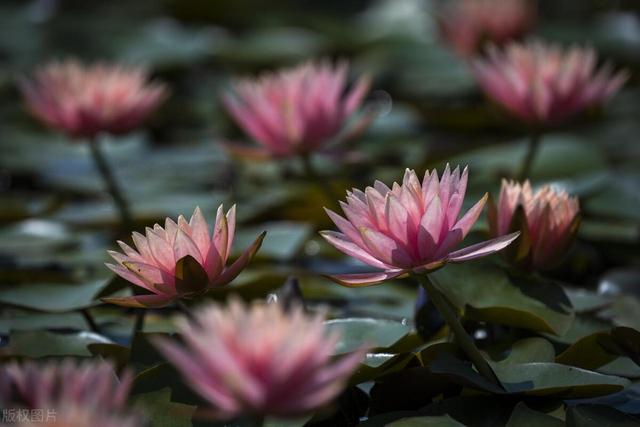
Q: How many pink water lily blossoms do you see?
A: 9